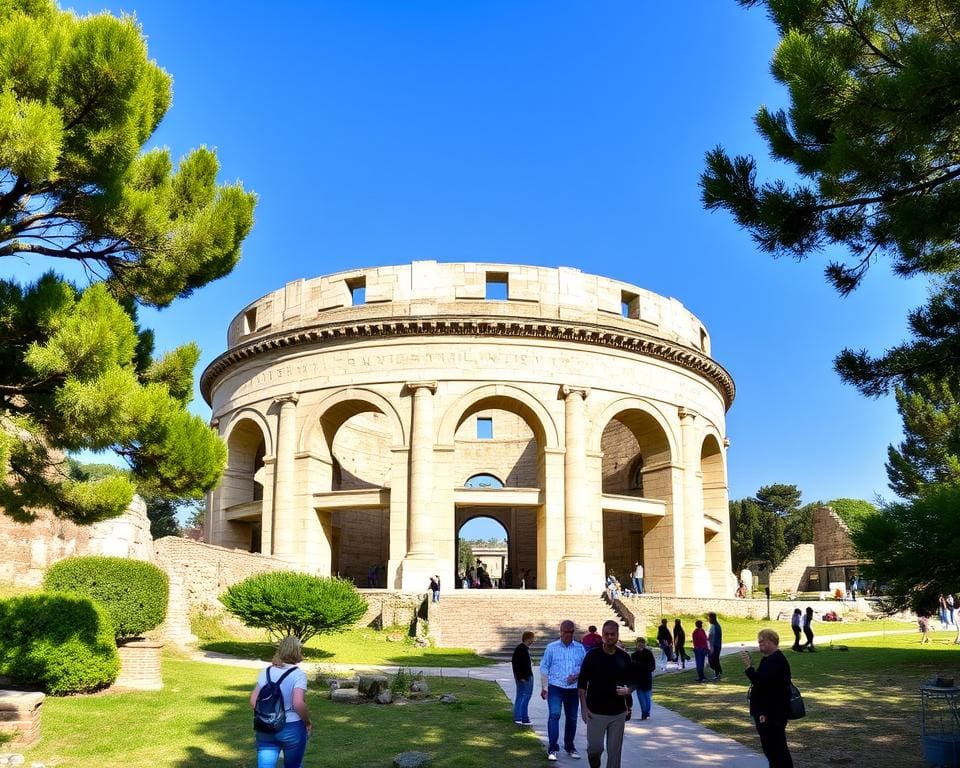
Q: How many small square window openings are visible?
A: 6